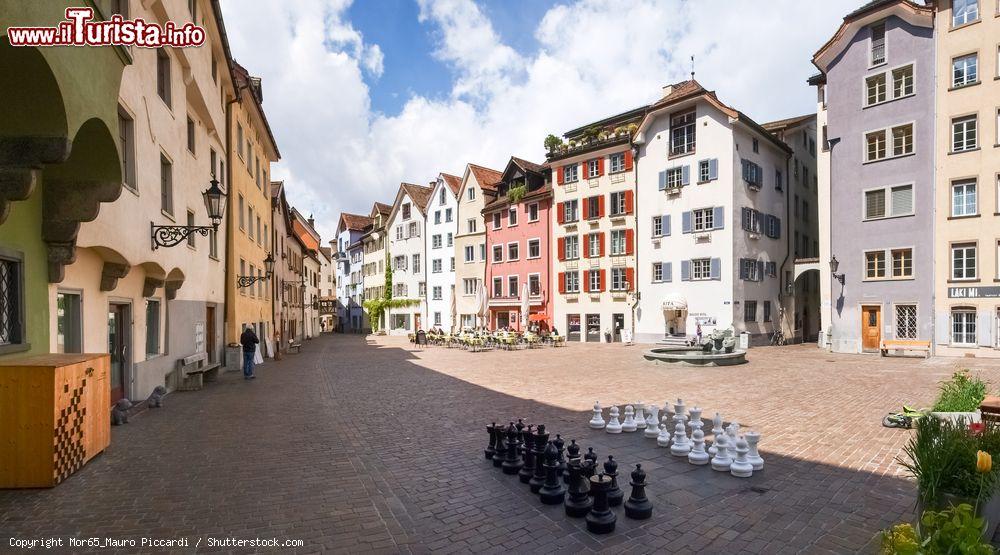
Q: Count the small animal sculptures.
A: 2